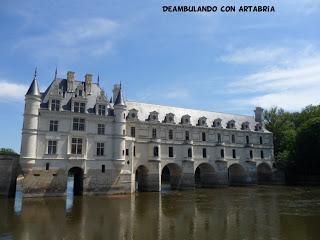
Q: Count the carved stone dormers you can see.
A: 12